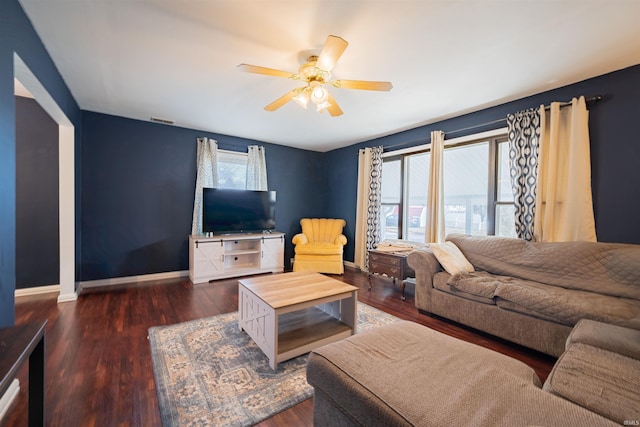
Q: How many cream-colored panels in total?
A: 3